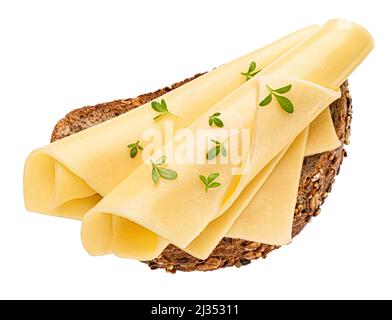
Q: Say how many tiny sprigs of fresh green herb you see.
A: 8